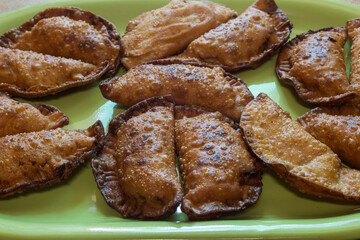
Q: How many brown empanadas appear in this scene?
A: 13